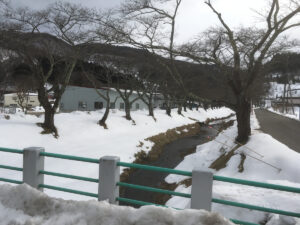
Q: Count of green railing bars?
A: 12